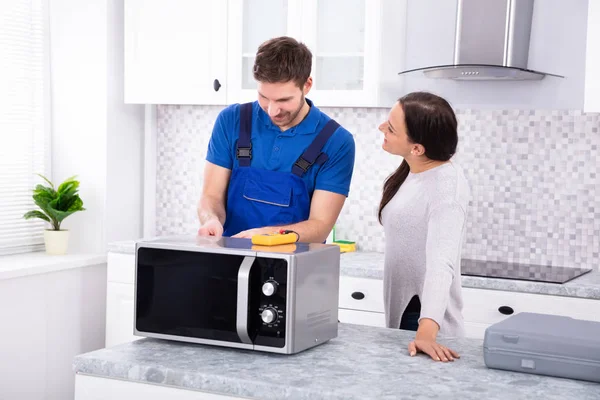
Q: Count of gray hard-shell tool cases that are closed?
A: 1